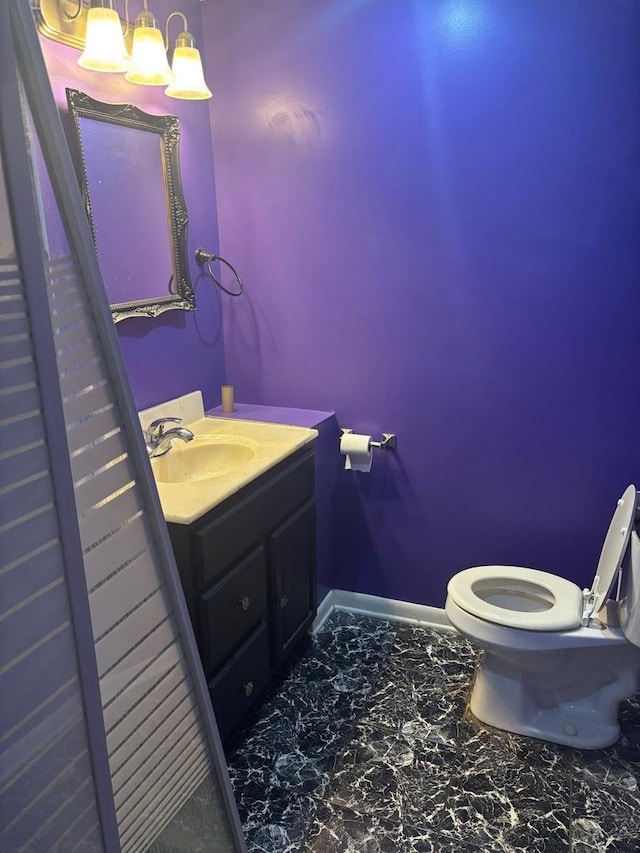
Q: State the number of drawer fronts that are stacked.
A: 2